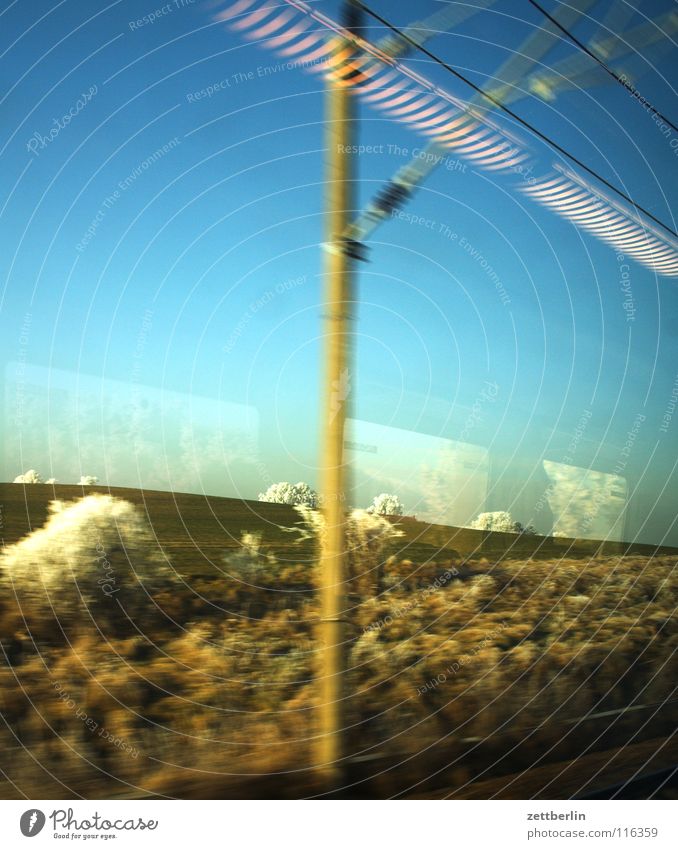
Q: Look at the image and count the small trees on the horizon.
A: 5